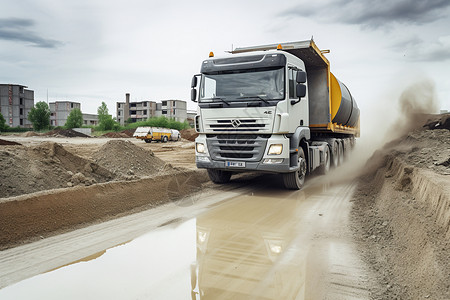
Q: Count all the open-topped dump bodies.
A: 1